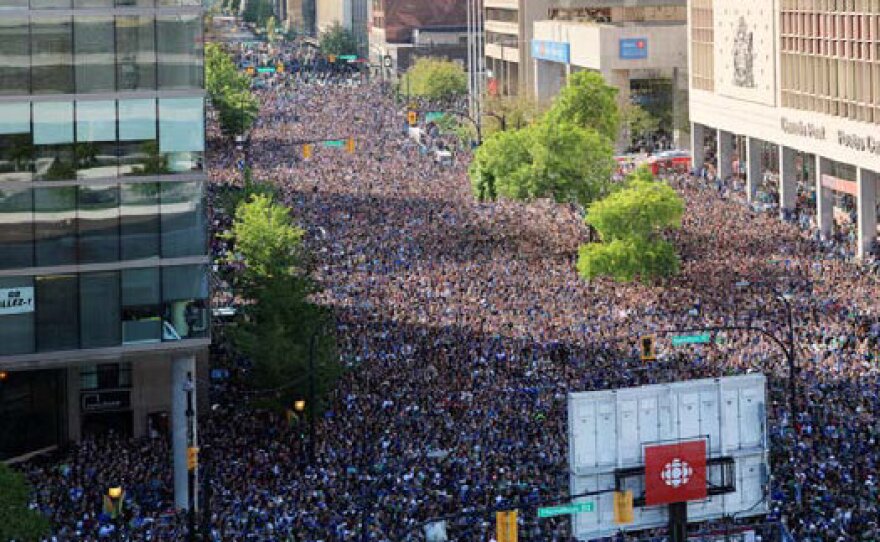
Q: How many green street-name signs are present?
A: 6